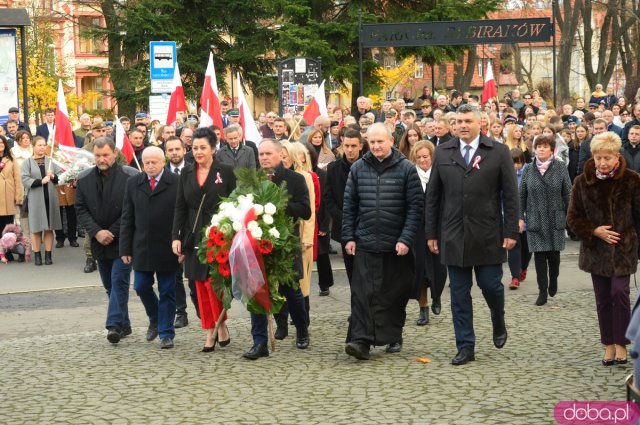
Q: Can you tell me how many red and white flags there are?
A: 7